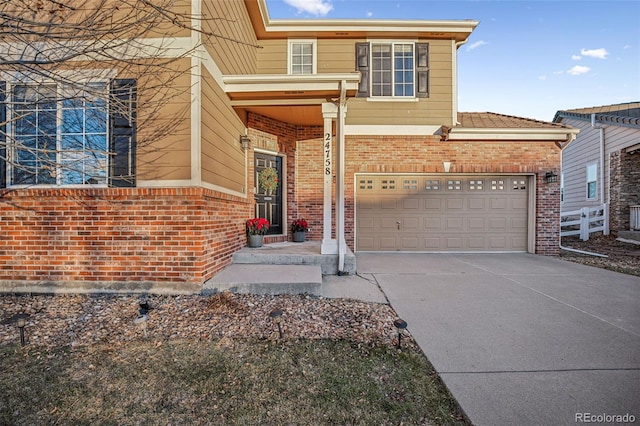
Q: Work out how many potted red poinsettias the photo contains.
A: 2